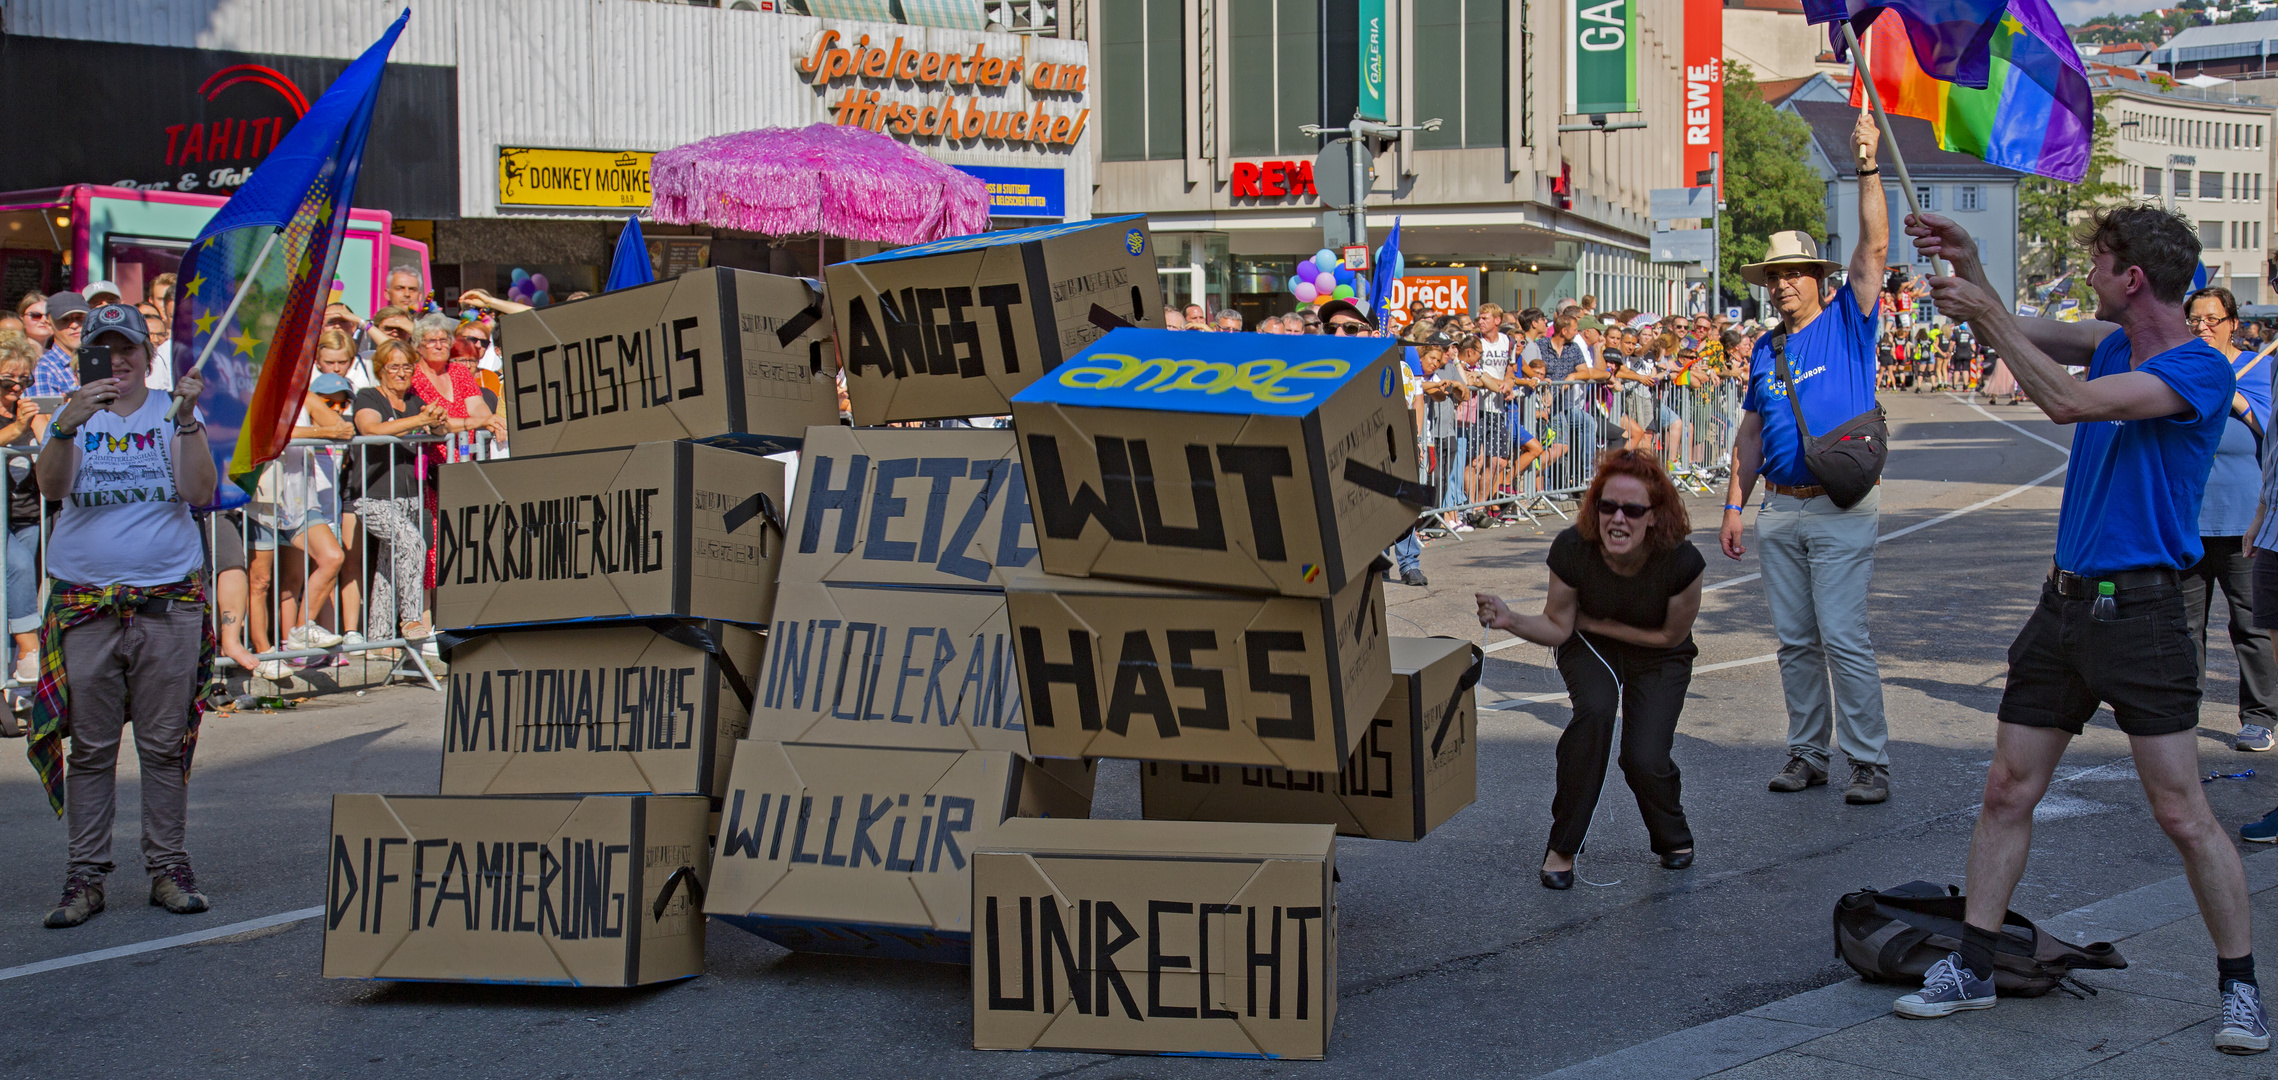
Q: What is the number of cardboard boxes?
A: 12